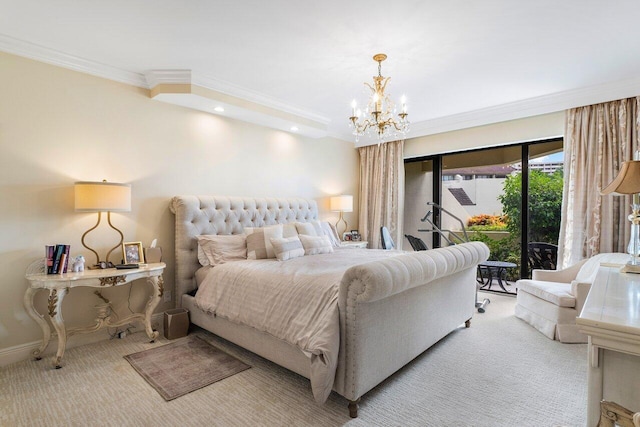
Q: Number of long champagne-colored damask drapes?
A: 2